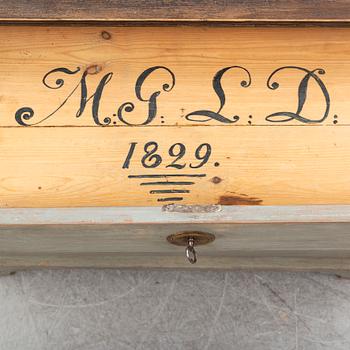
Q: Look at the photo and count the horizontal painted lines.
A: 4